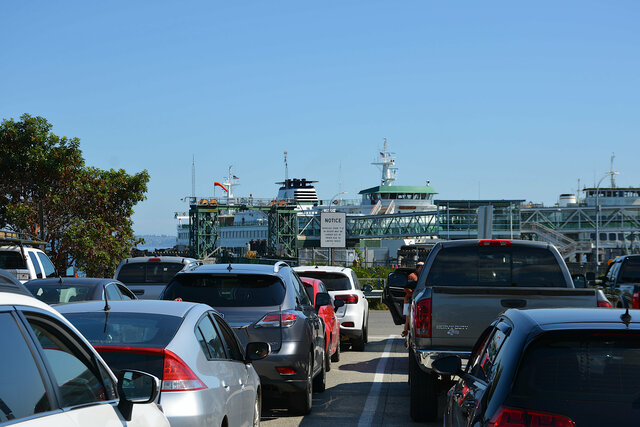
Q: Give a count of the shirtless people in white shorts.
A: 1